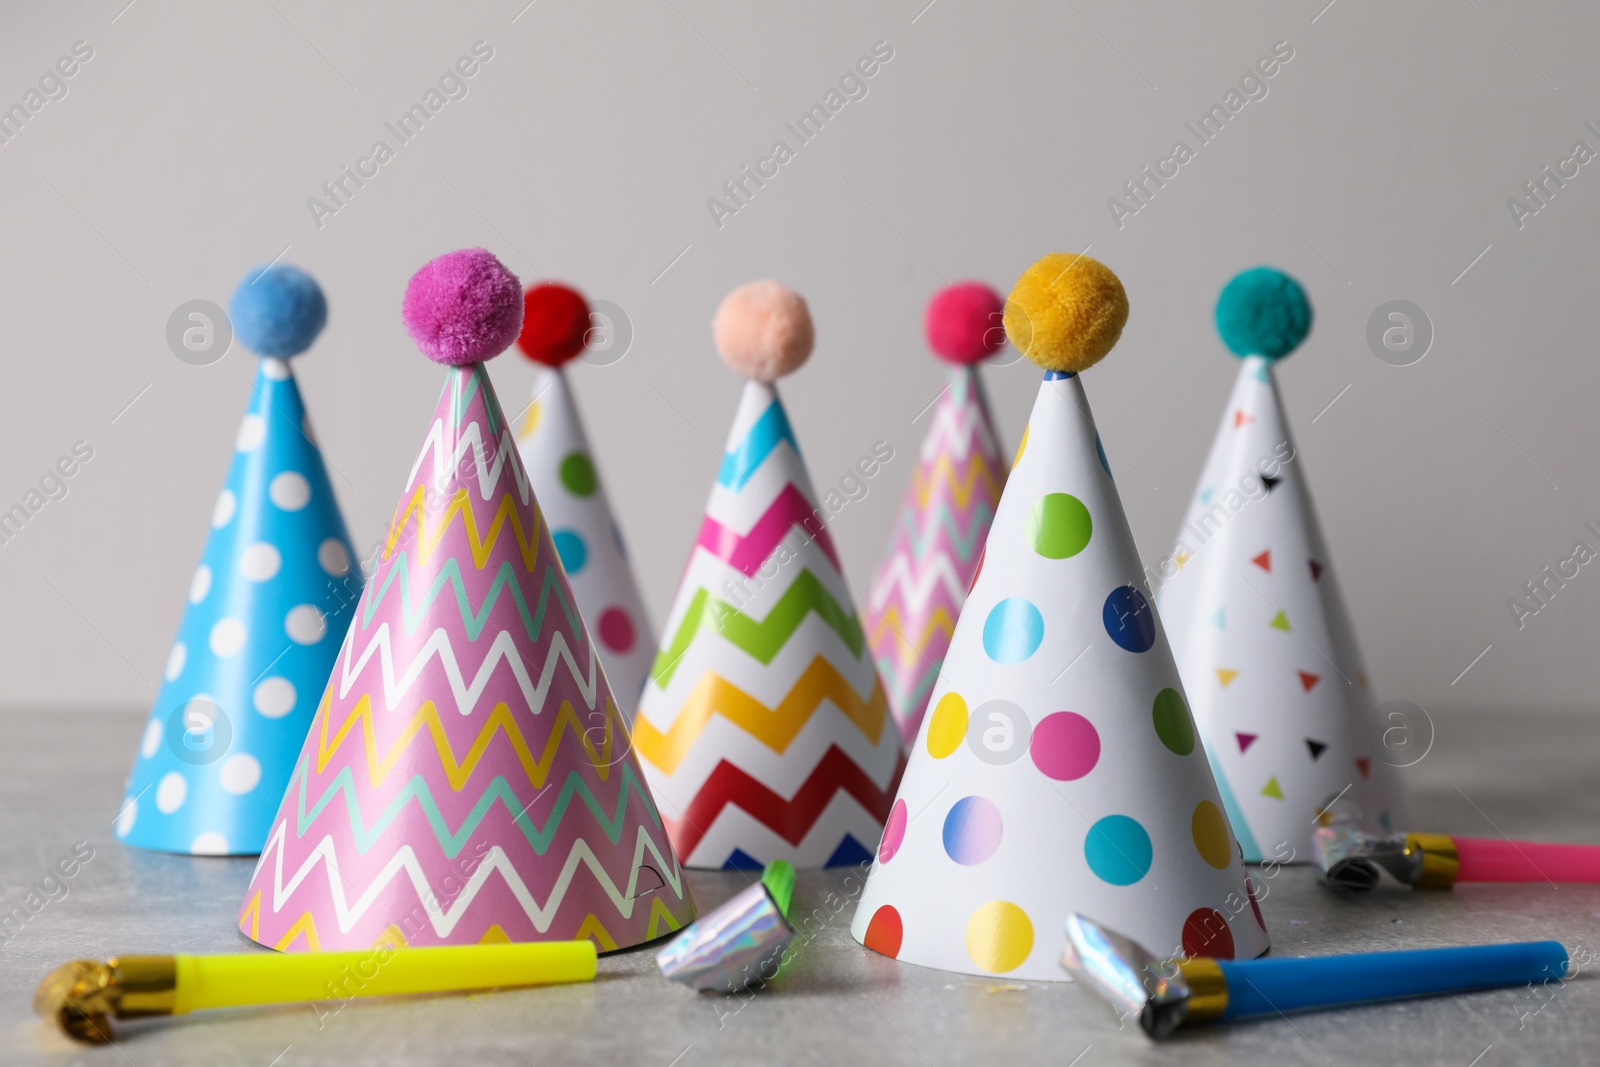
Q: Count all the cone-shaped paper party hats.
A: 7